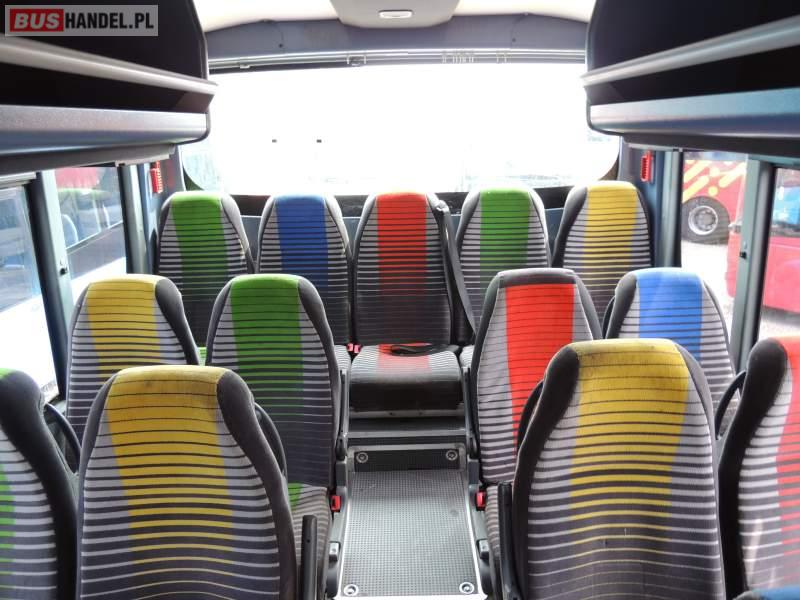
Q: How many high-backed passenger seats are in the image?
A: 13